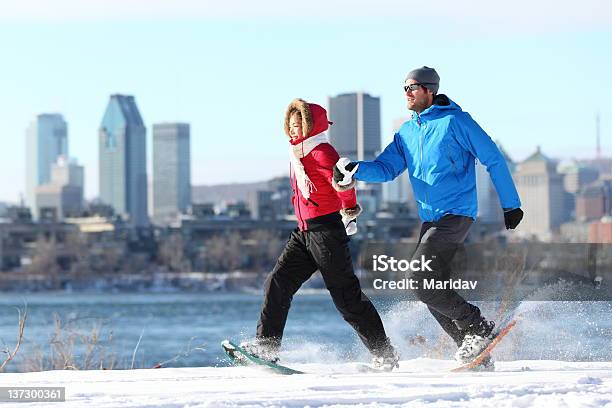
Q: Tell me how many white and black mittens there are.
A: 2